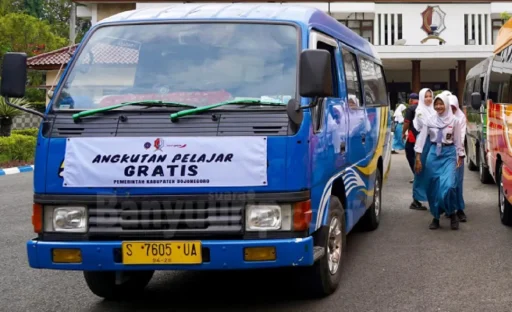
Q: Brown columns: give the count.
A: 3